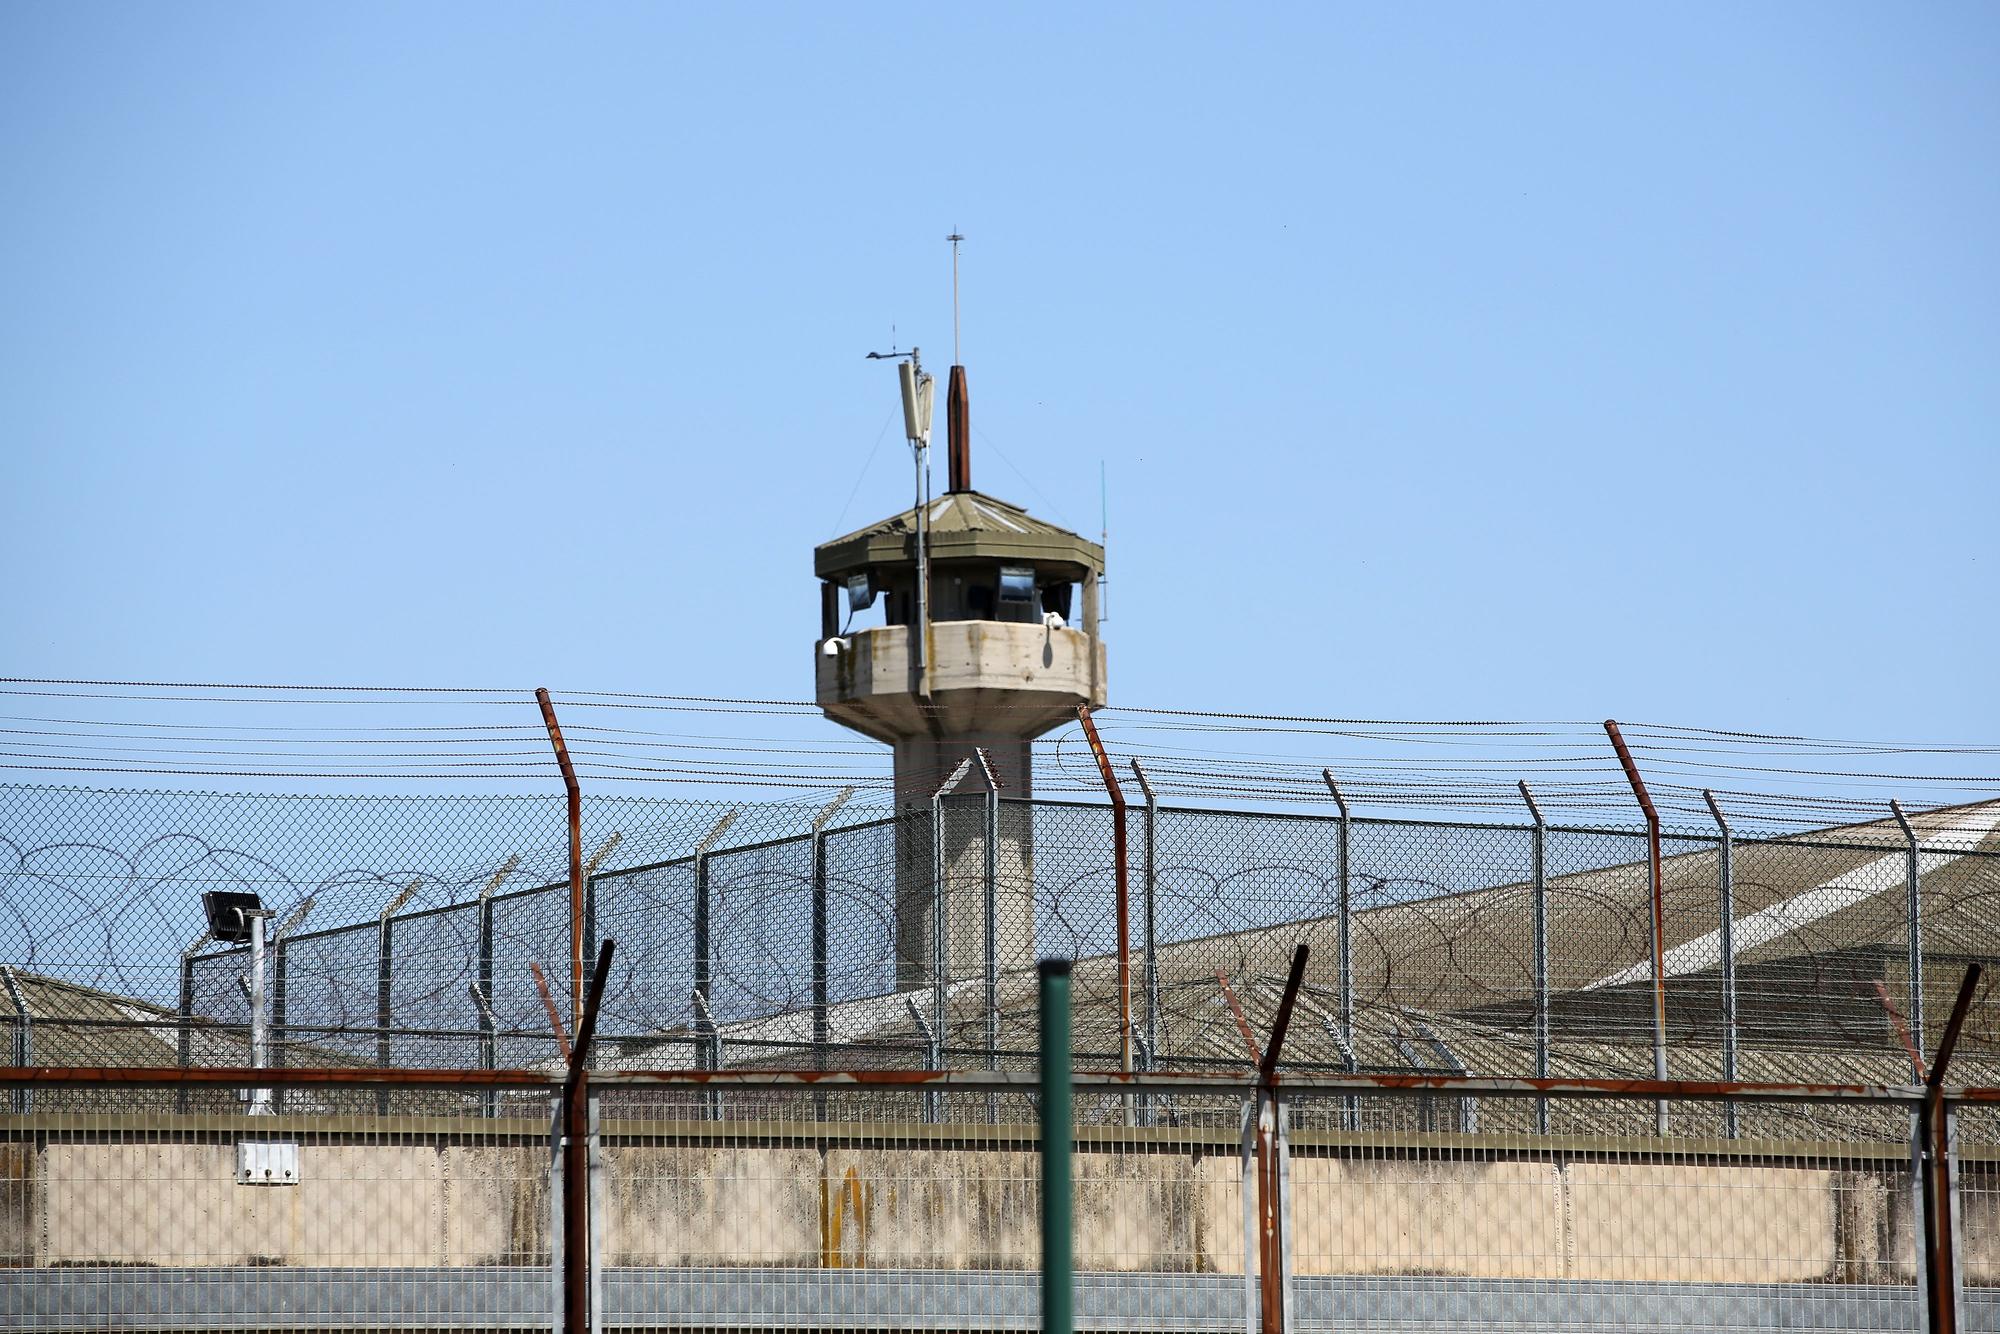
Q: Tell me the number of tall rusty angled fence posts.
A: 3